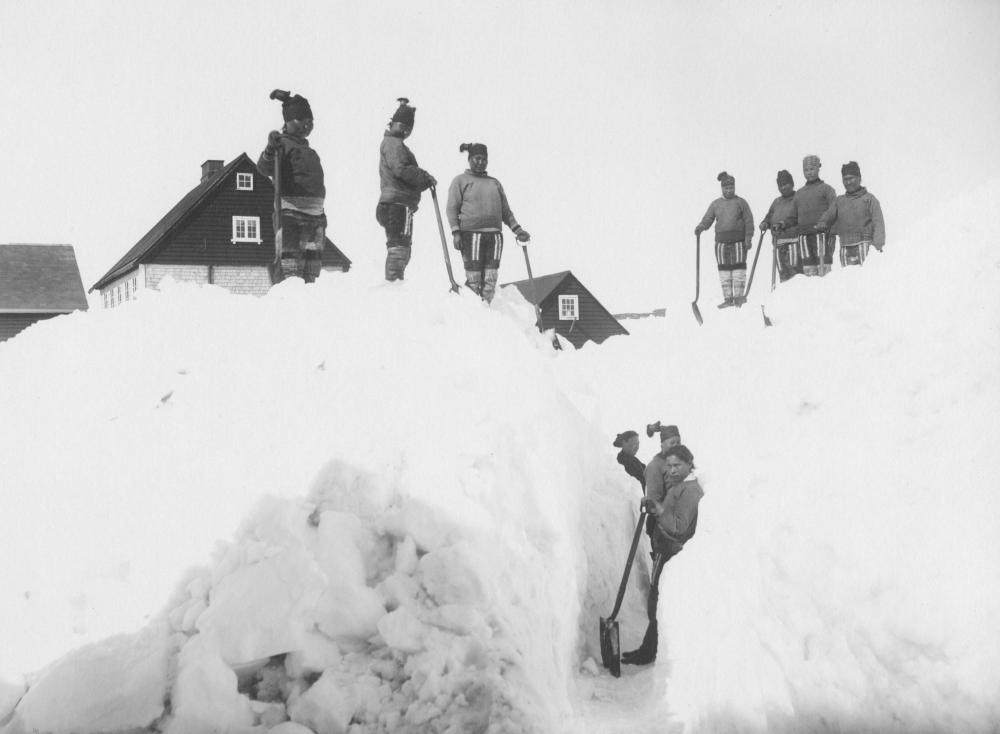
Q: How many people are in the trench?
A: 3